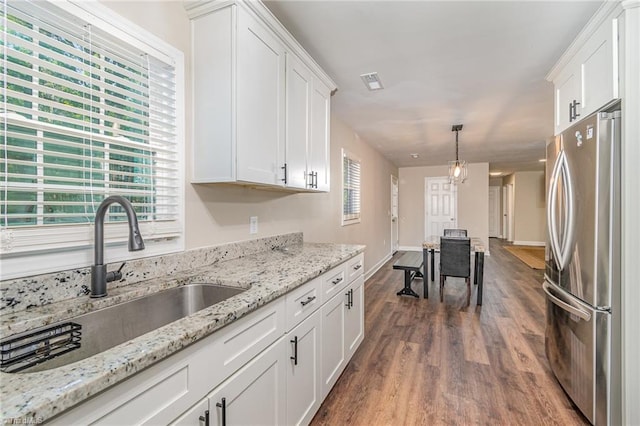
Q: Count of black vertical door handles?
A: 10